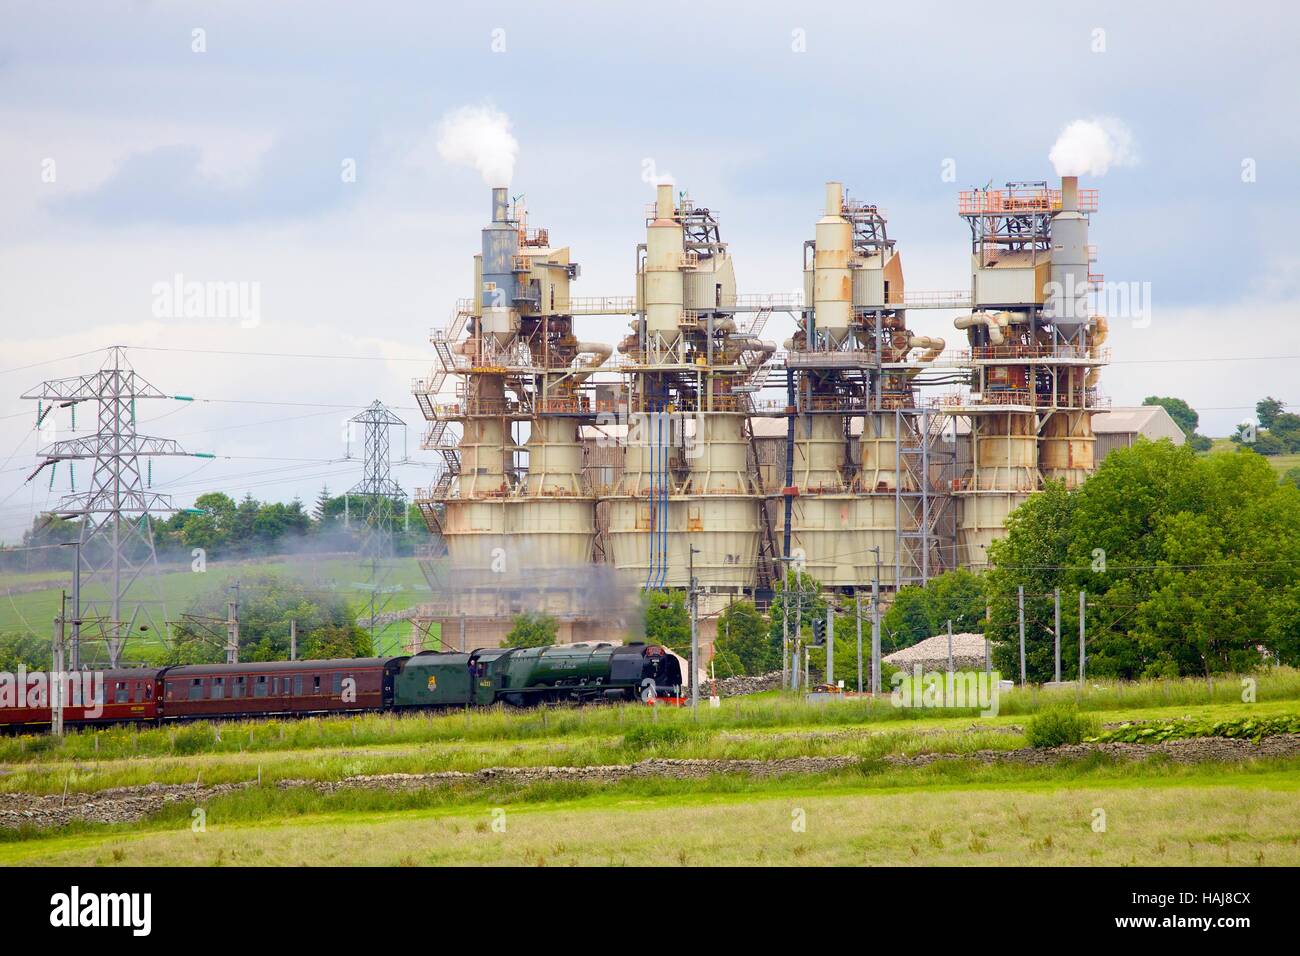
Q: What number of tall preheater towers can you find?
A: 4